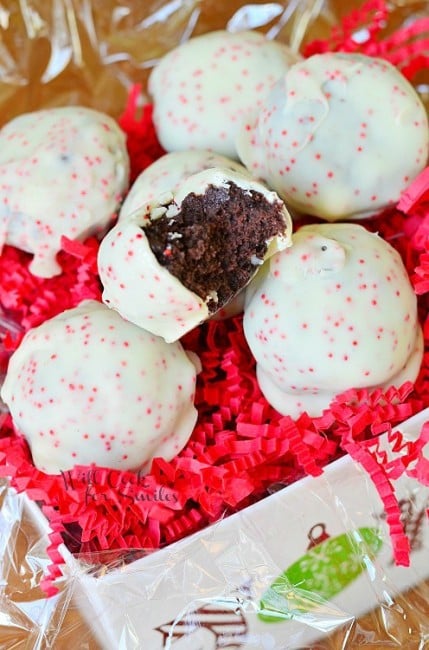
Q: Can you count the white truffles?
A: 7